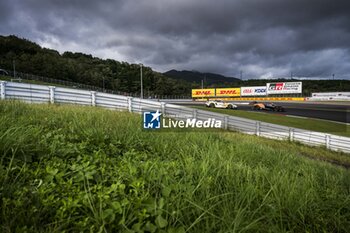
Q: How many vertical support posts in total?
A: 10